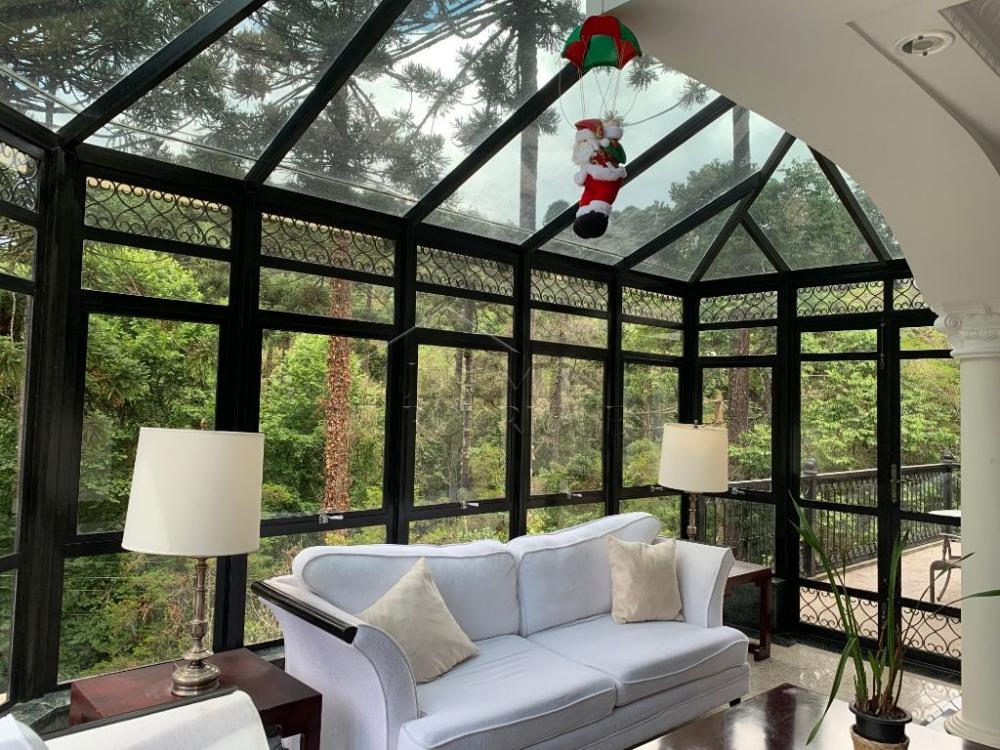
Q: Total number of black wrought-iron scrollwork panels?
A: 11